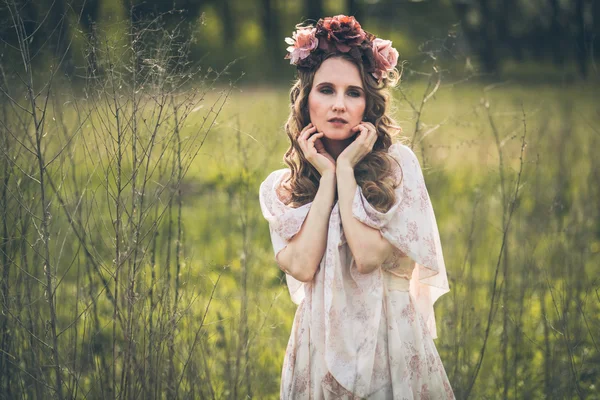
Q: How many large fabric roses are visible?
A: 3